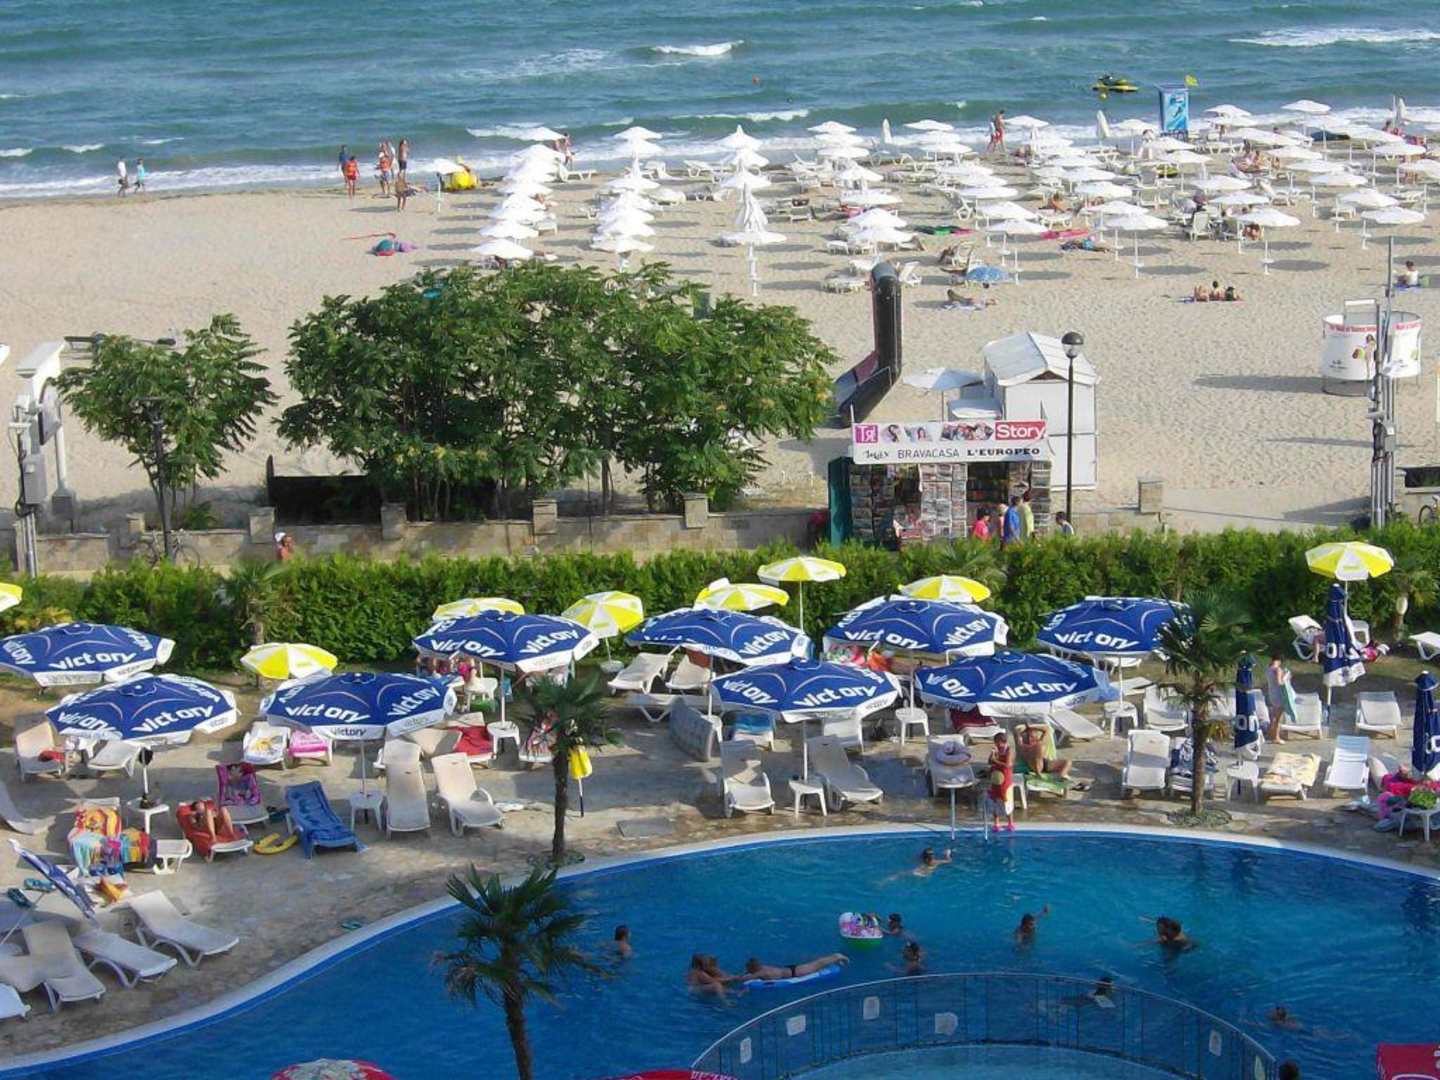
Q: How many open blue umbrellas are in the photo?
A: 9